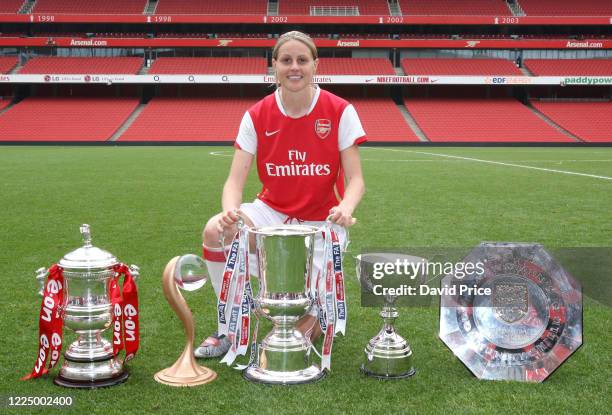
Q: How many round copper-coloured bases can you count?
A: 1